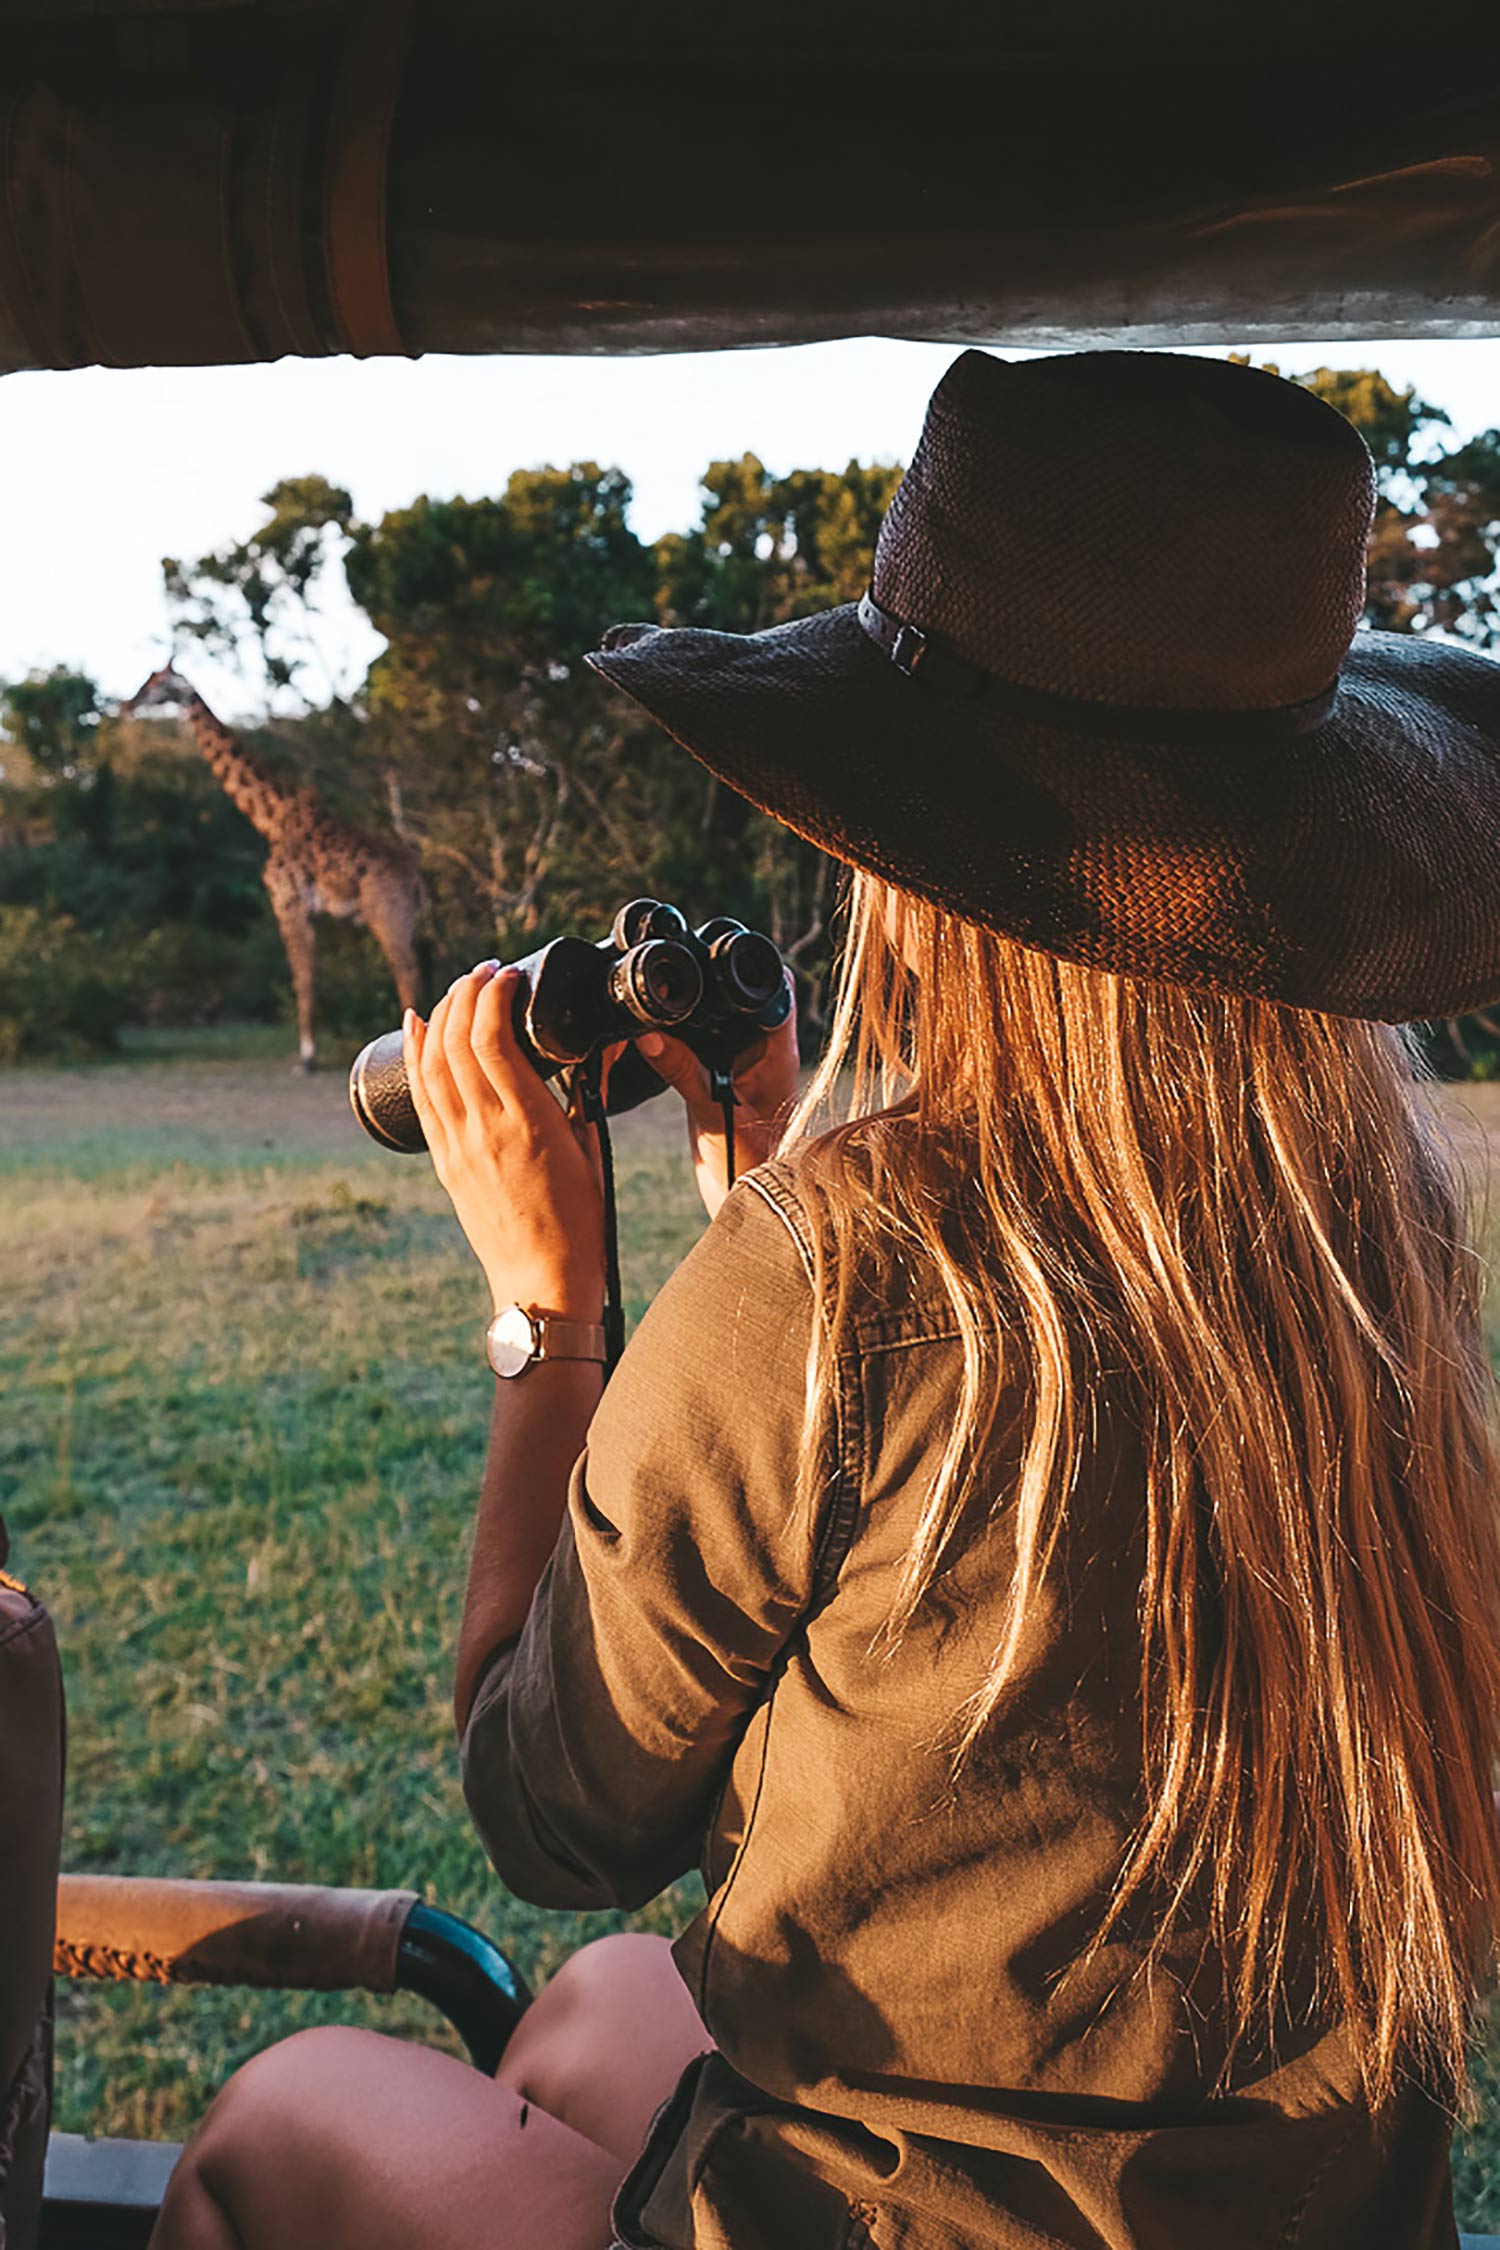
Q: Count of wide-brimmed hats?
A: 1